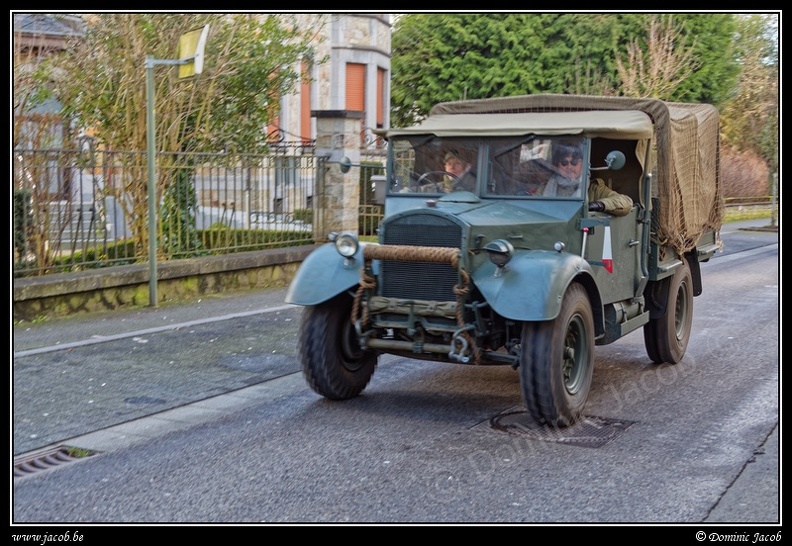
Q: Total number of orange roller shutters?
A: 4